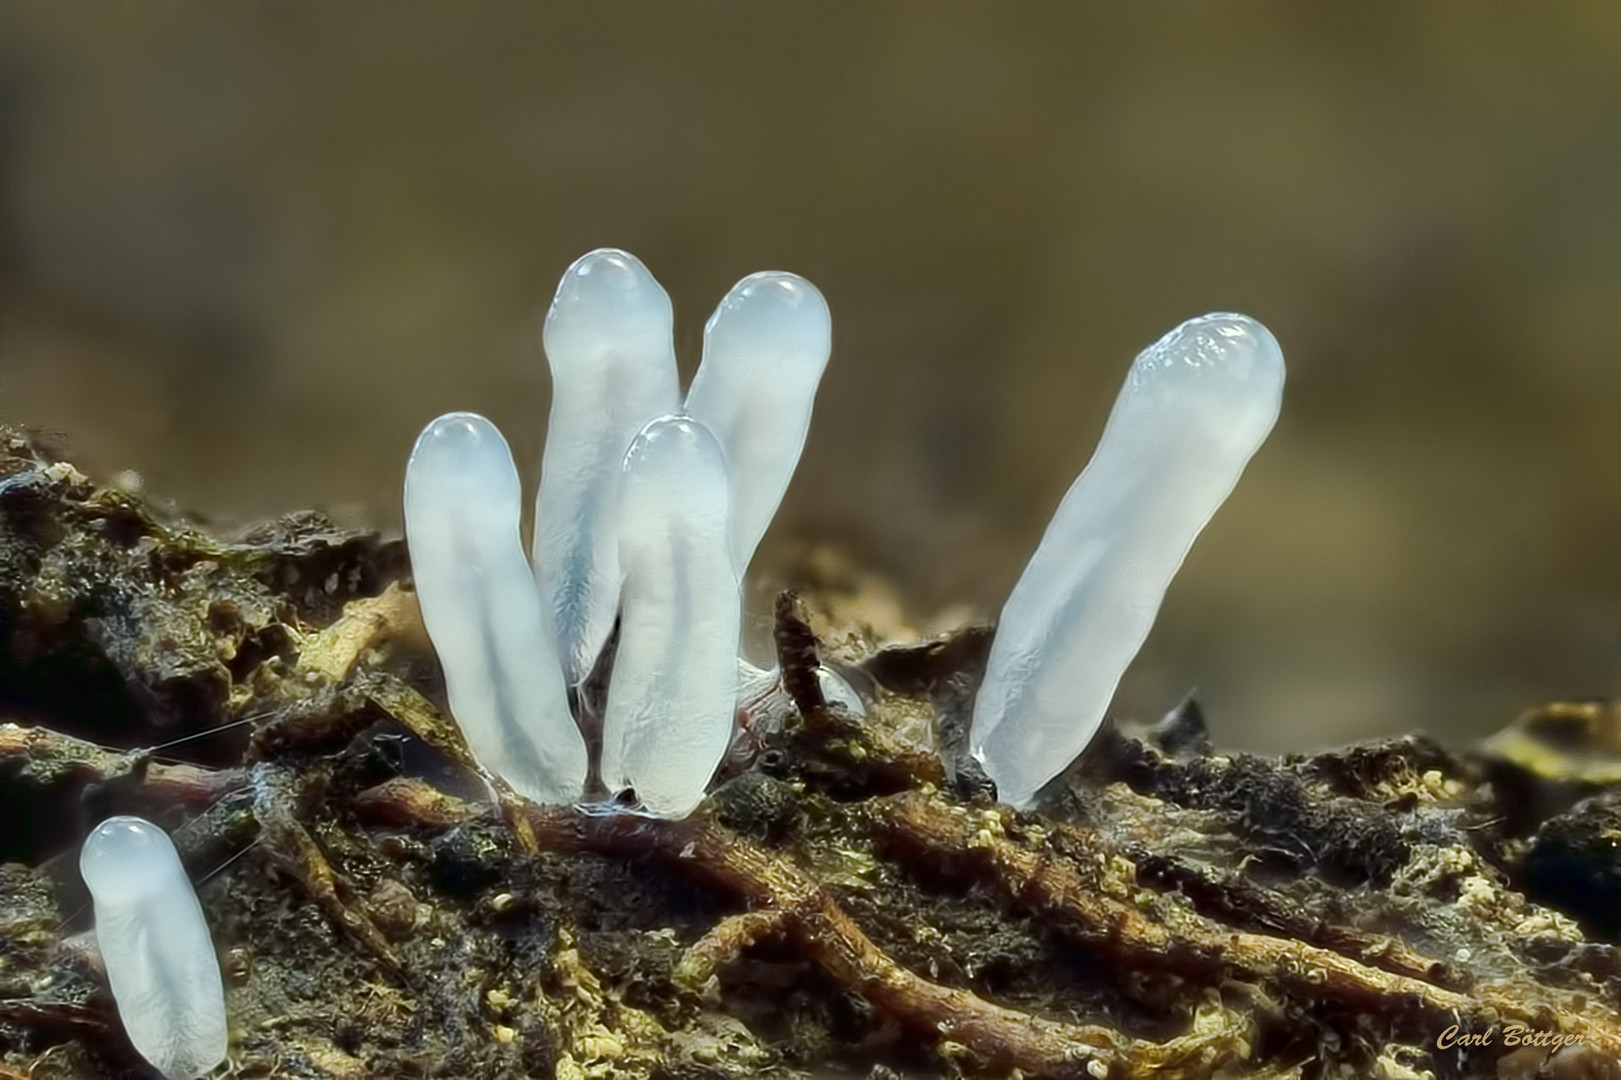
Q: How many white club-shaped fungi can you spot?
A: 6